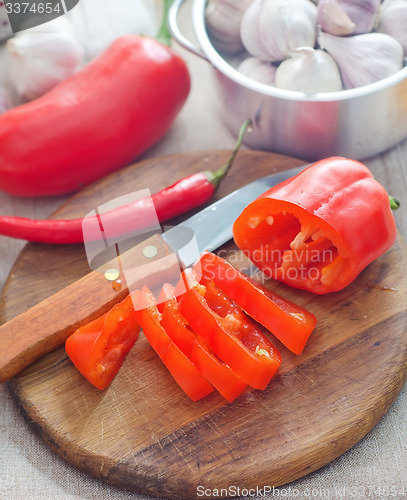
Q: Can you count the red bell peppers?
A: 2